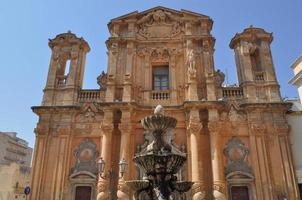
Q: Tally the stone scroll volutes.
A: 2